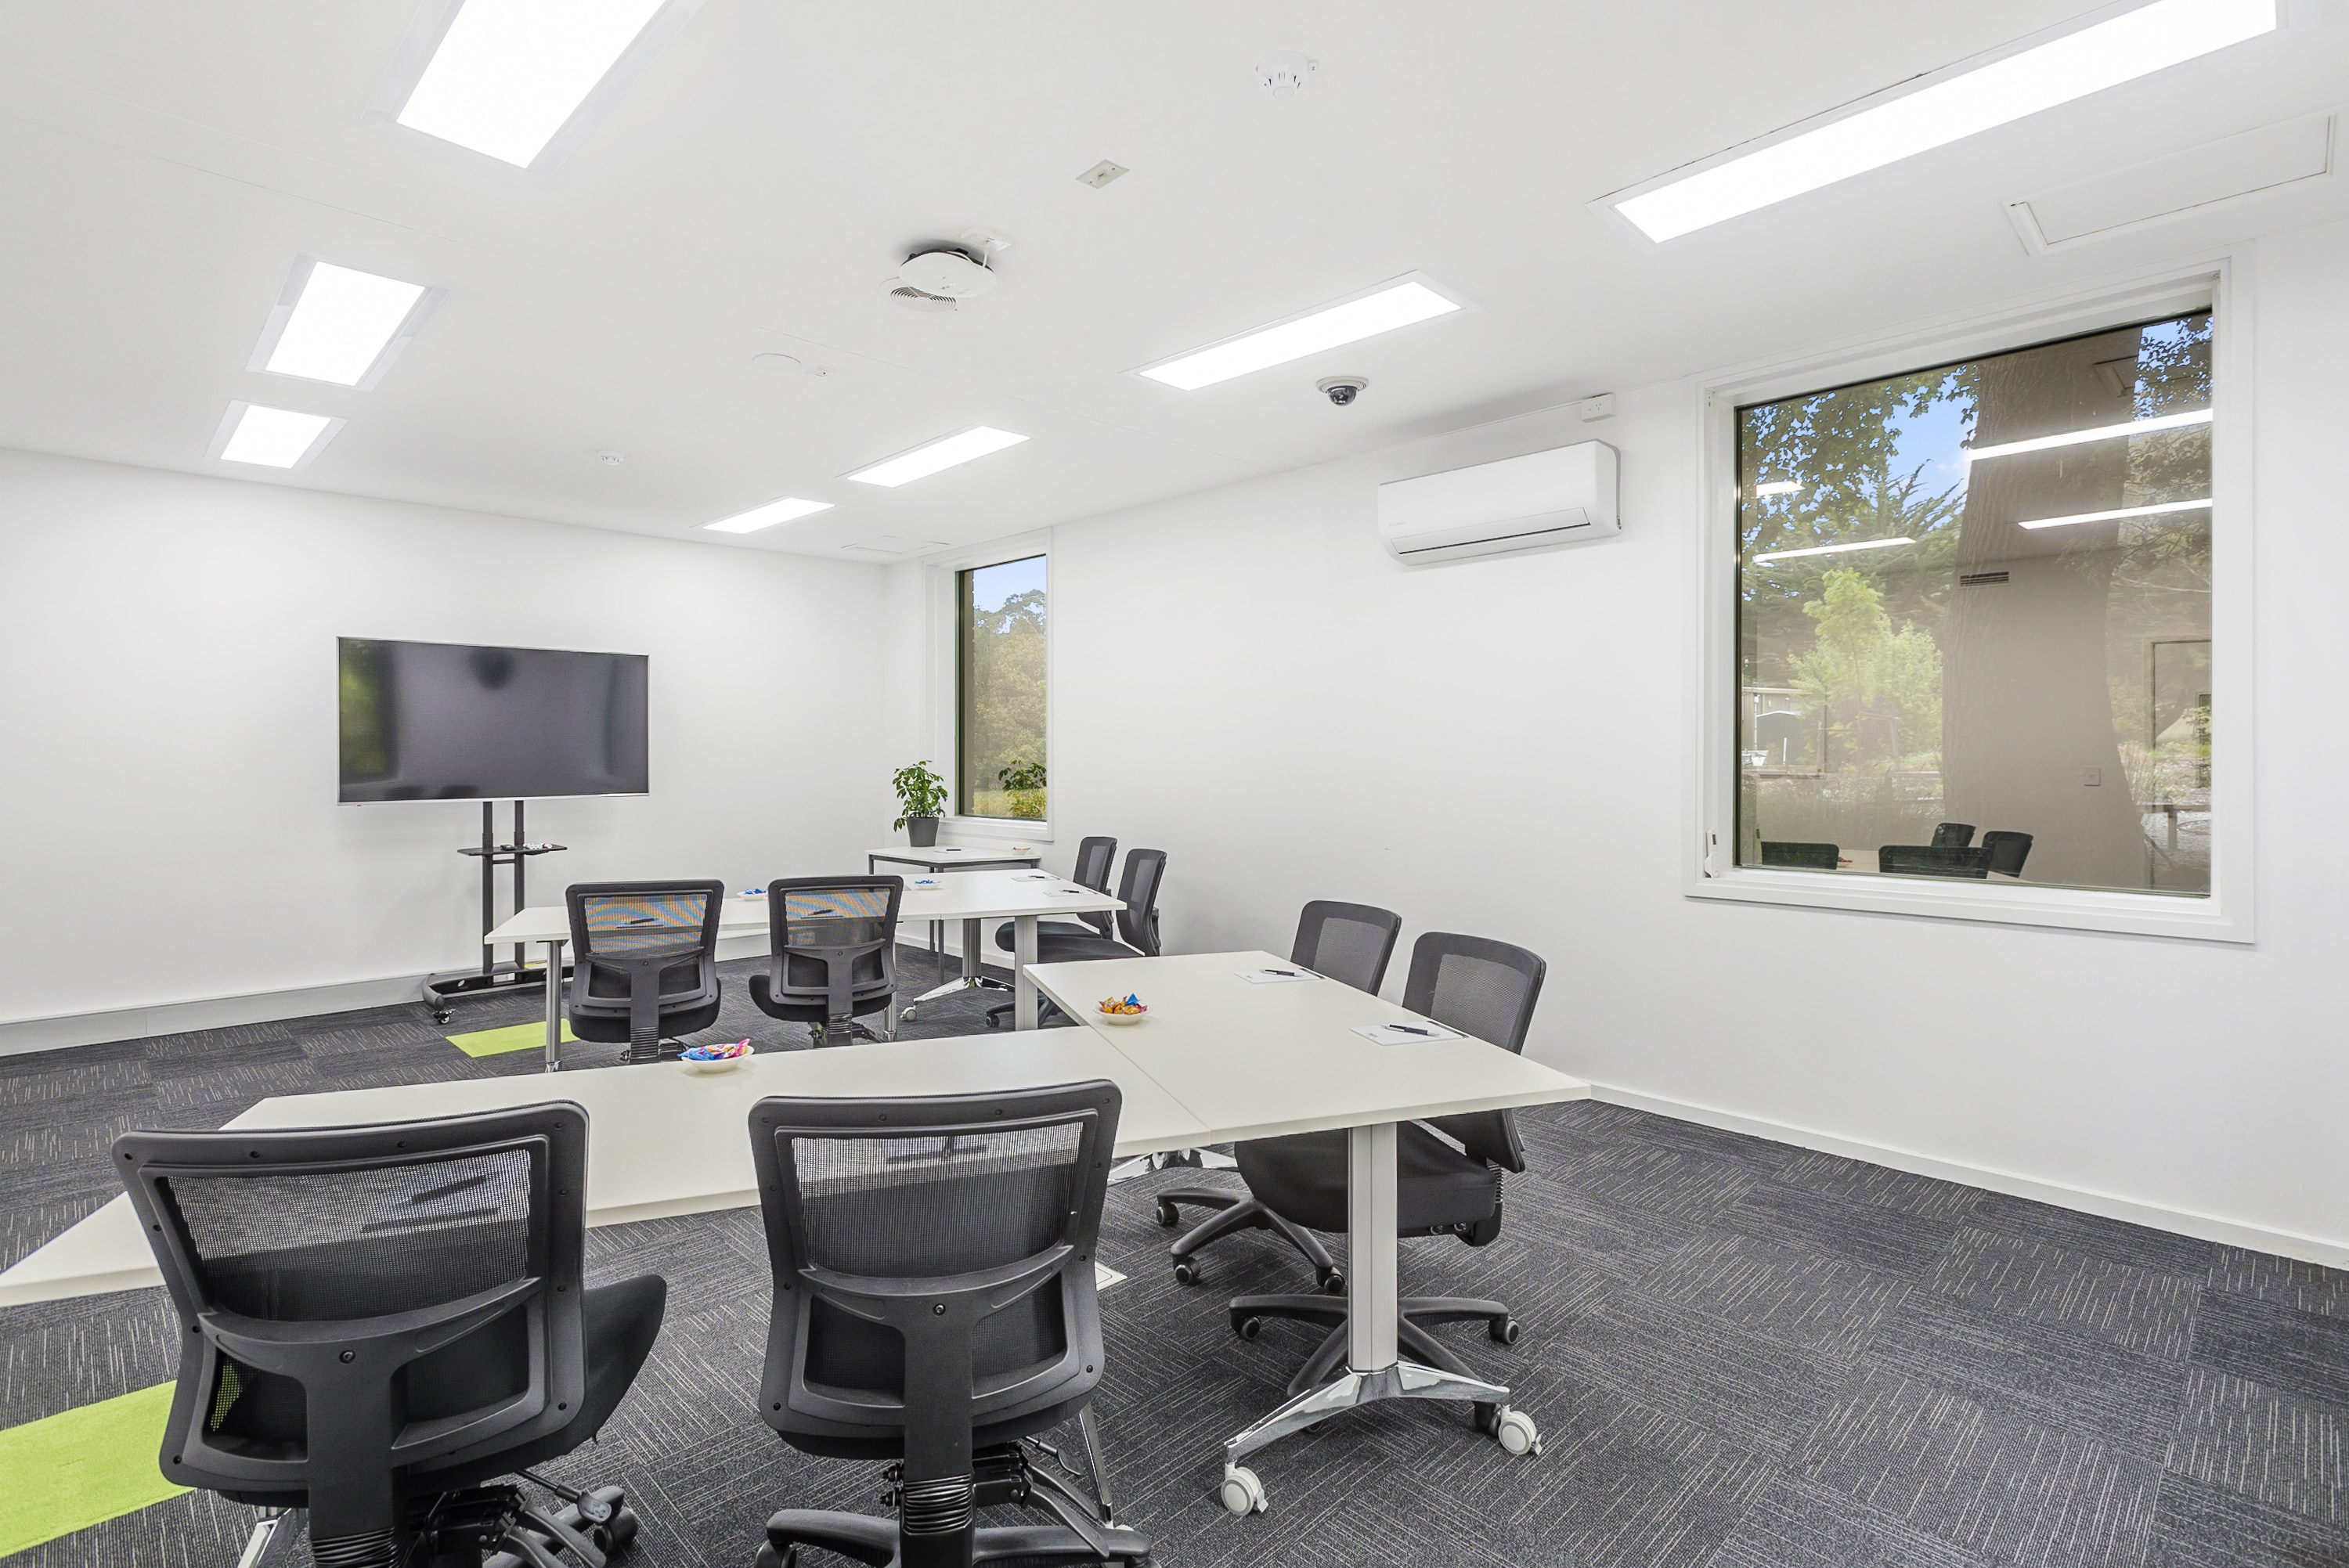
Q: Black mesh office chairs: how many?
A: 8